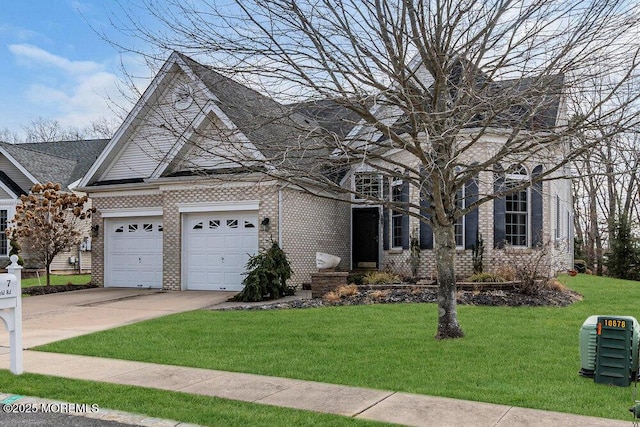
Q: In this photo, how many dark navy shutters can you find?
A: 6